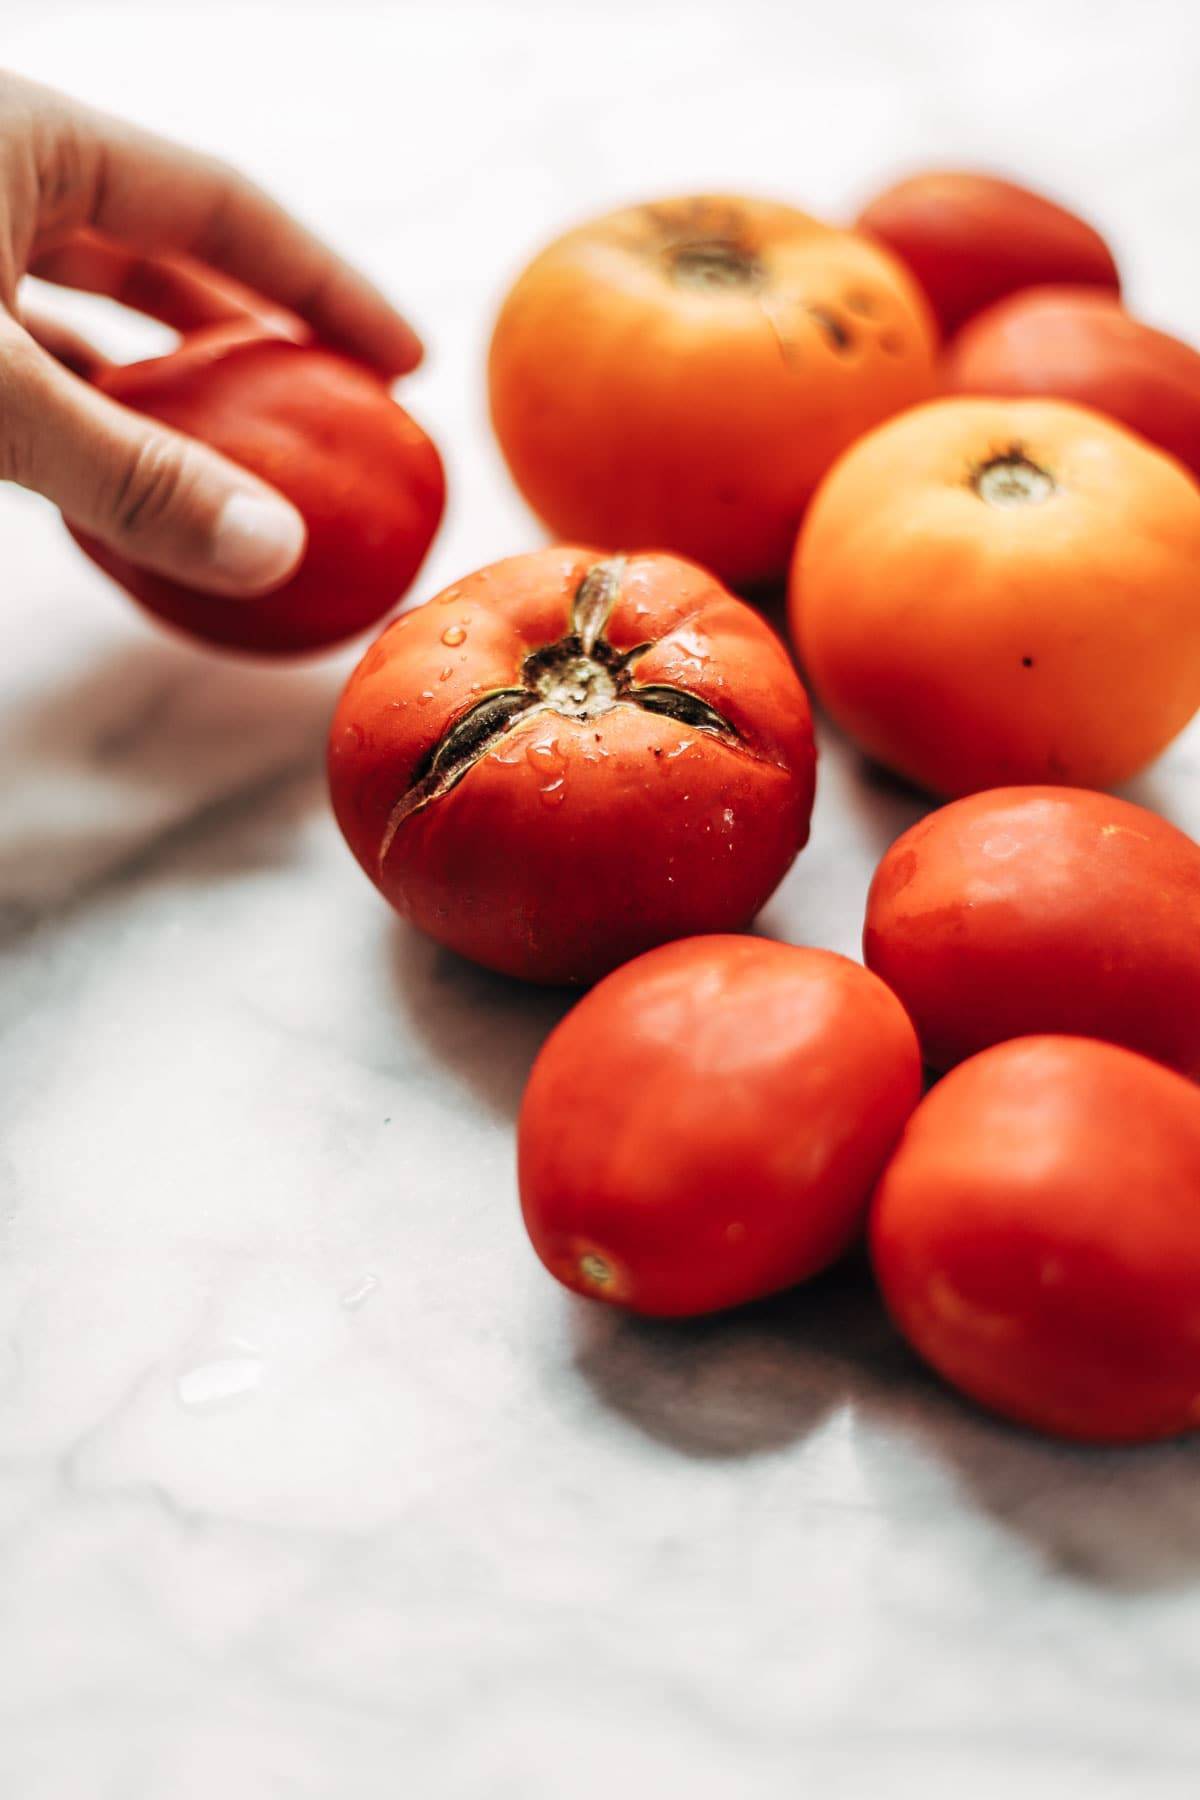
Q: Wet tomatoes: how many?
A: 1